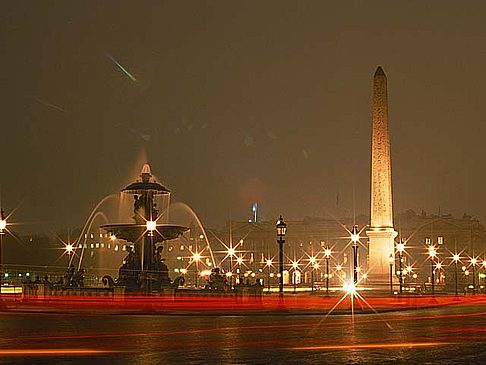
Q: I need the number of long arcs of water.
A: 3